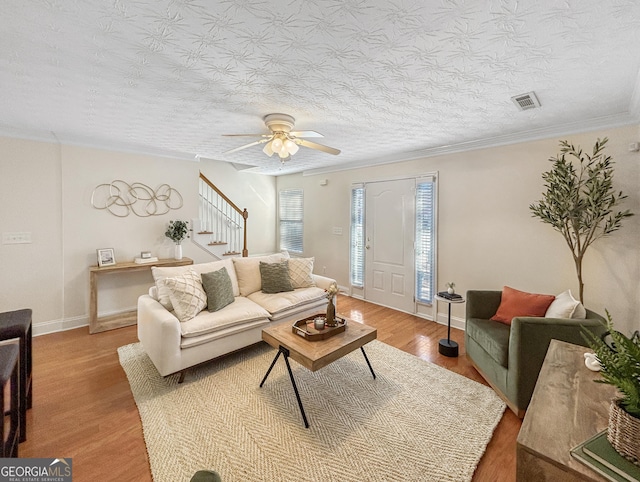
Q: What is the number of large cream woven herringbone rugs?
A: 1